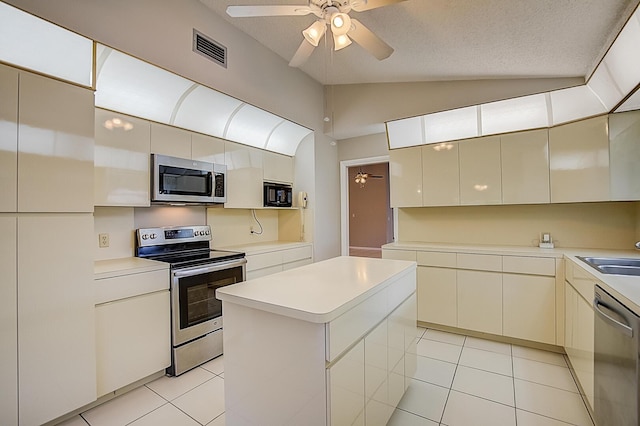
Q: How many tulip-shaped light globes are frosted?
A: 3